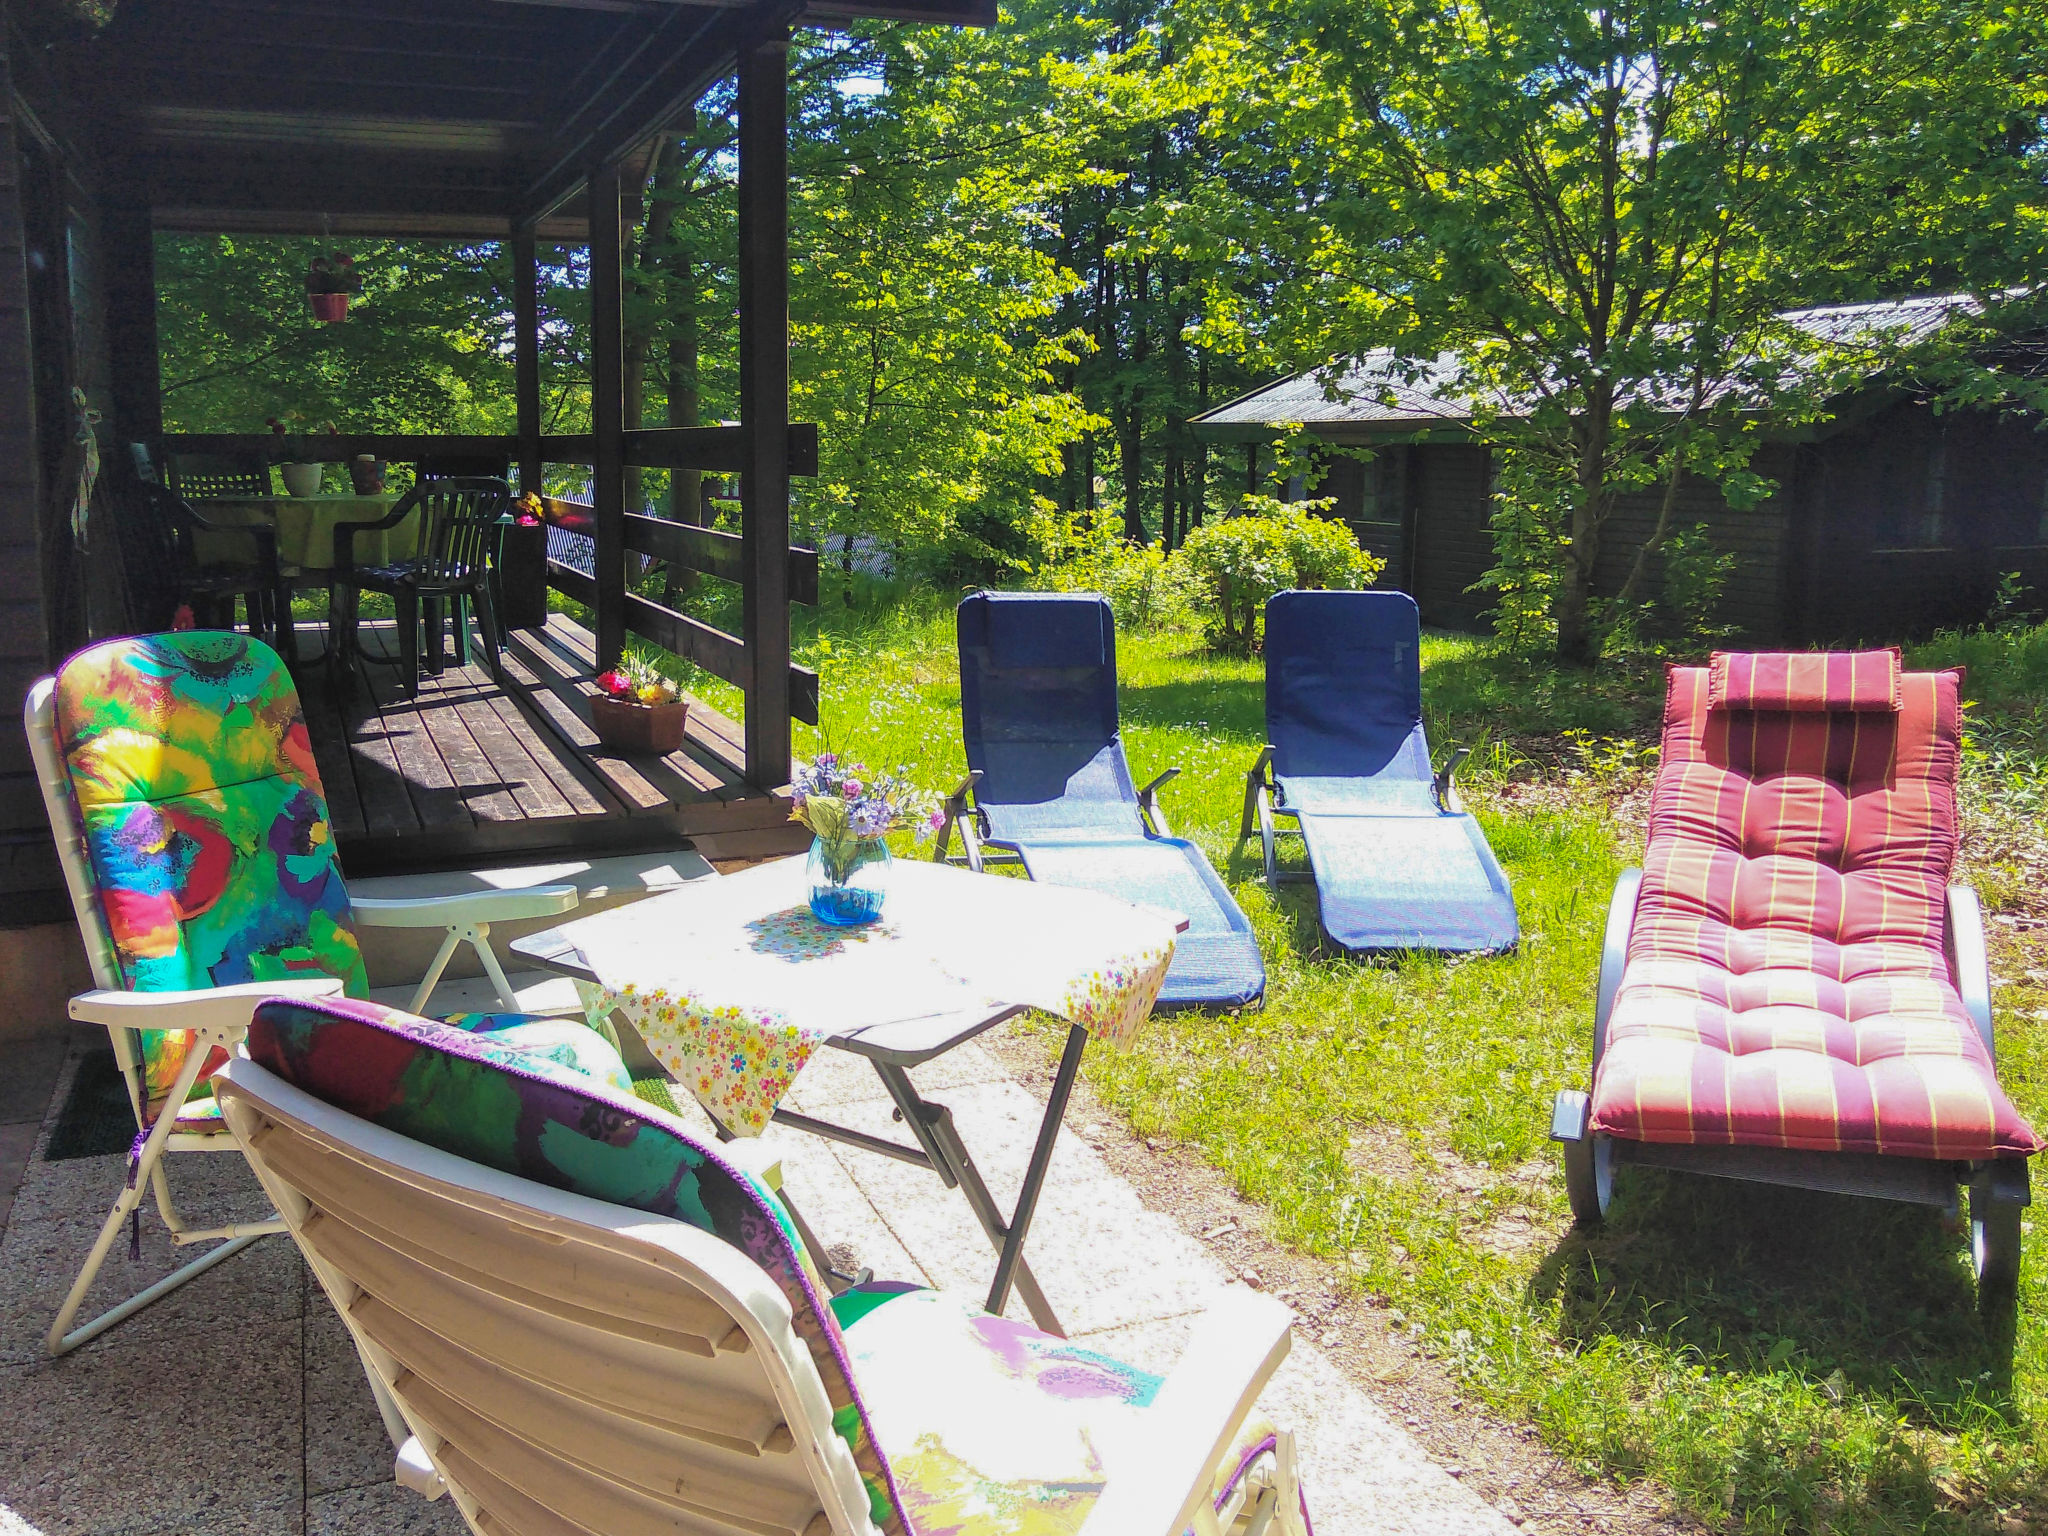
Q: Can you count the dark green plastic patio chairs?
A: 4